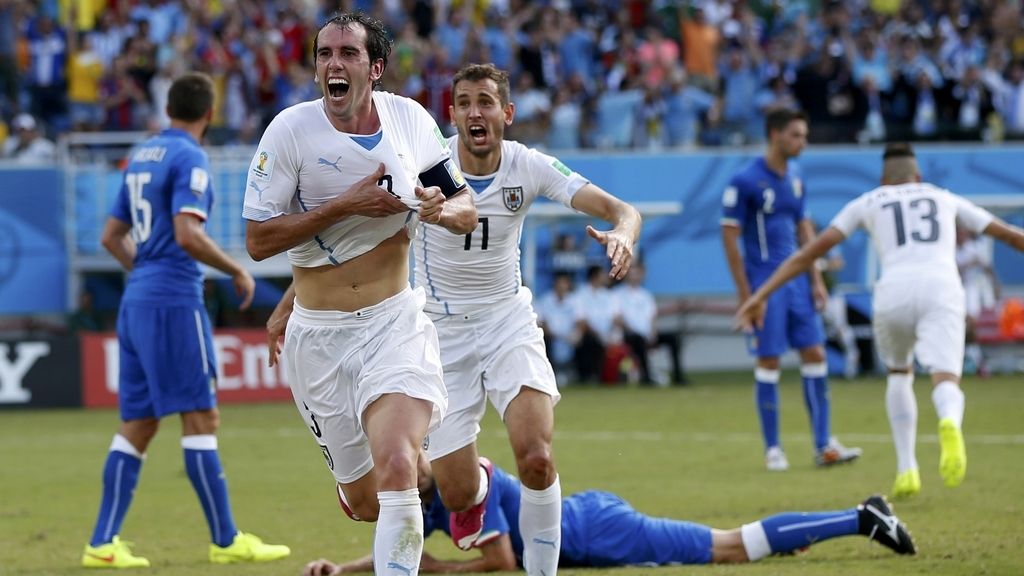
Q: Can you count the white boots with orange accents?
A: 2